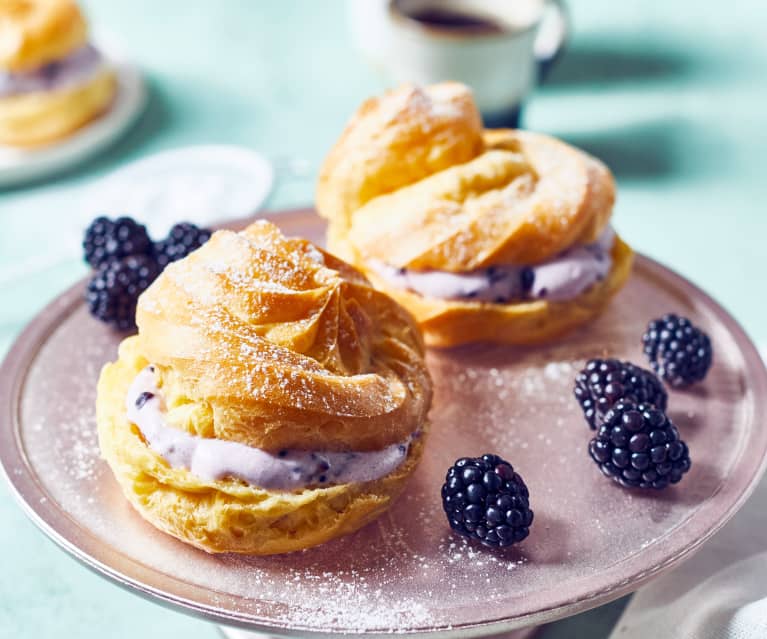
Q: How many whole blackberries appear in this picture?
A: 7